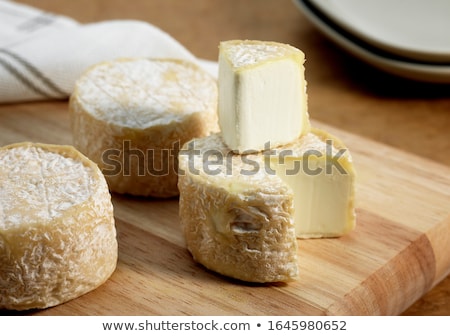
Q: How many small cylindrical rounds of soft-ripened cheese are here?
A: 3